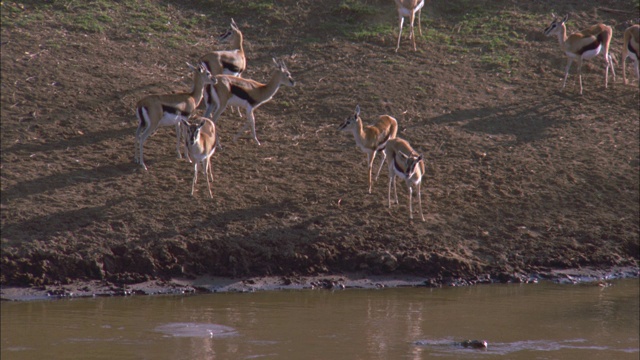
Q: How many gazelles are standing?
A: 9